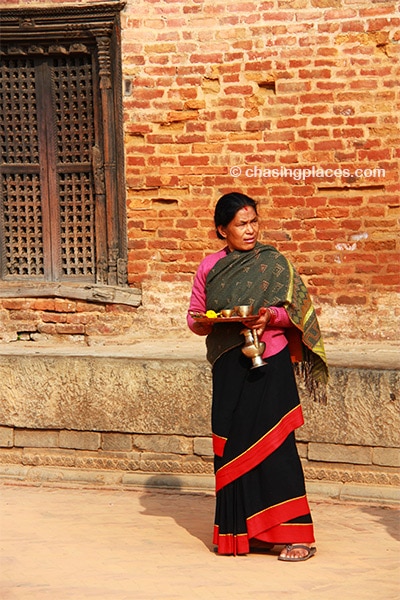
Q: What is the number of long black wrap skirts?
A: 1